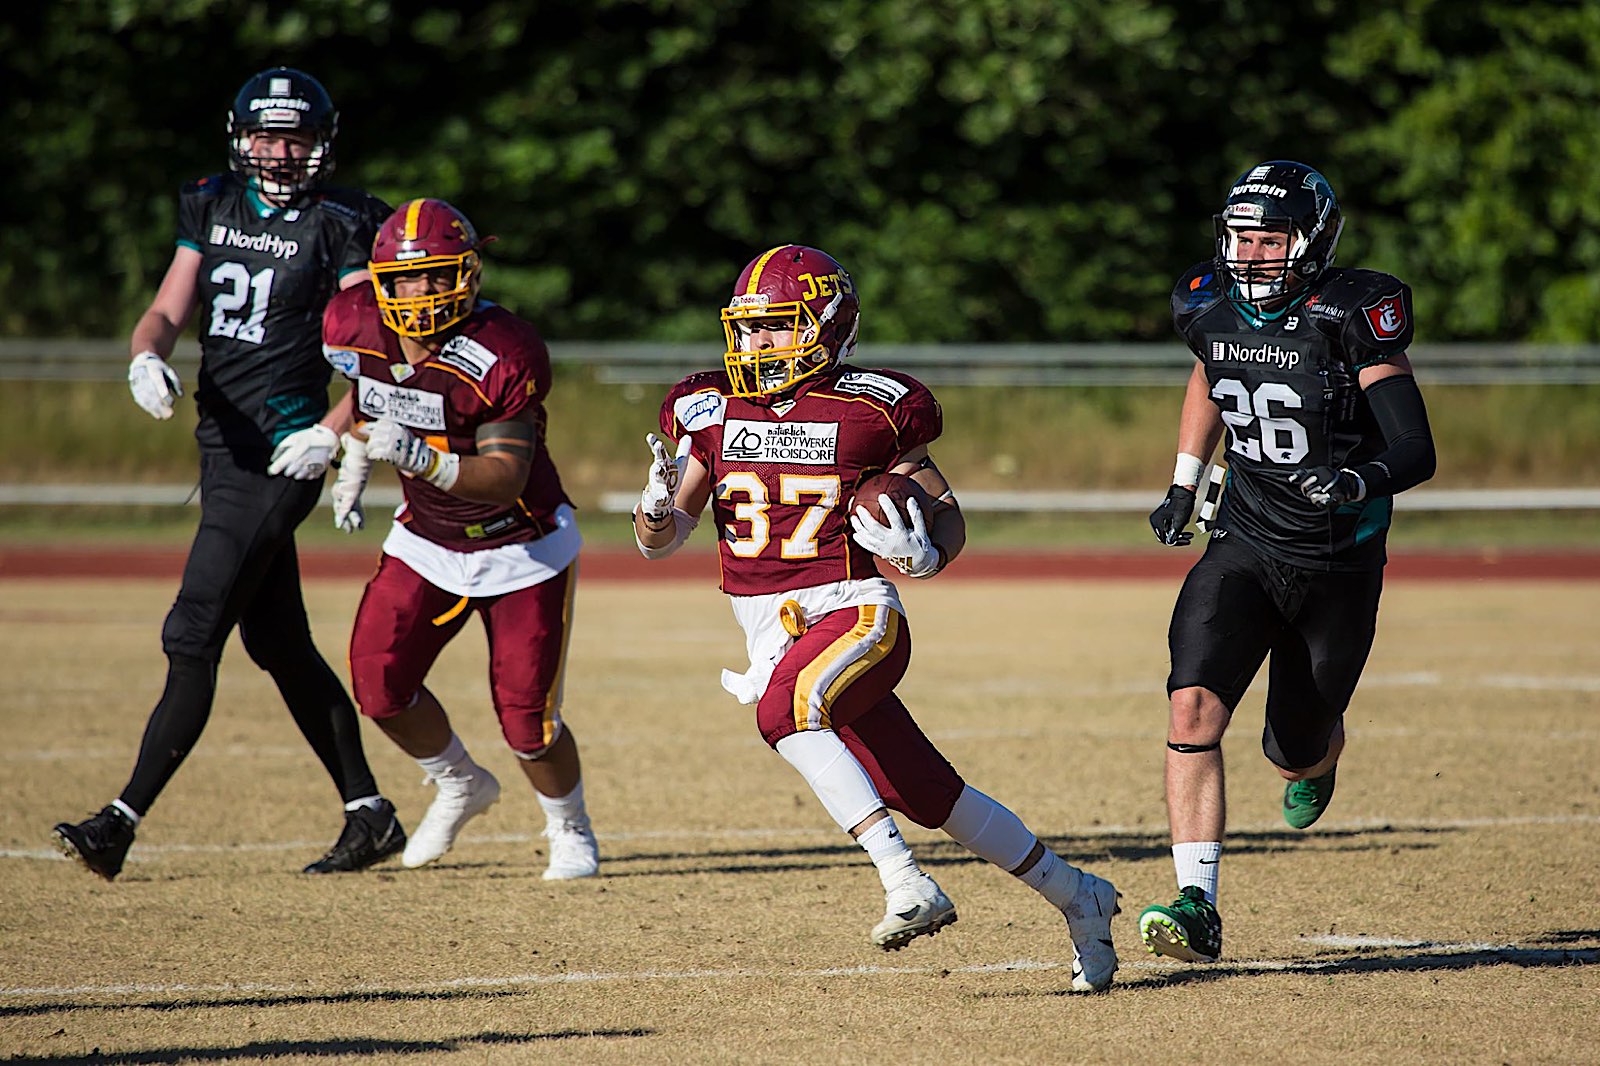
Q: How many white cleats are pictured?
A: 4